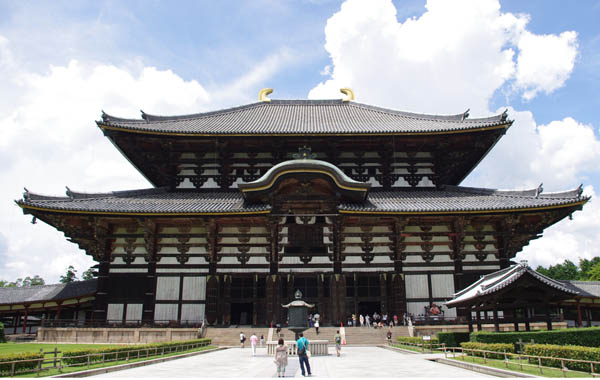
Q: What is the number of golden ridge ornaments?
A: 2